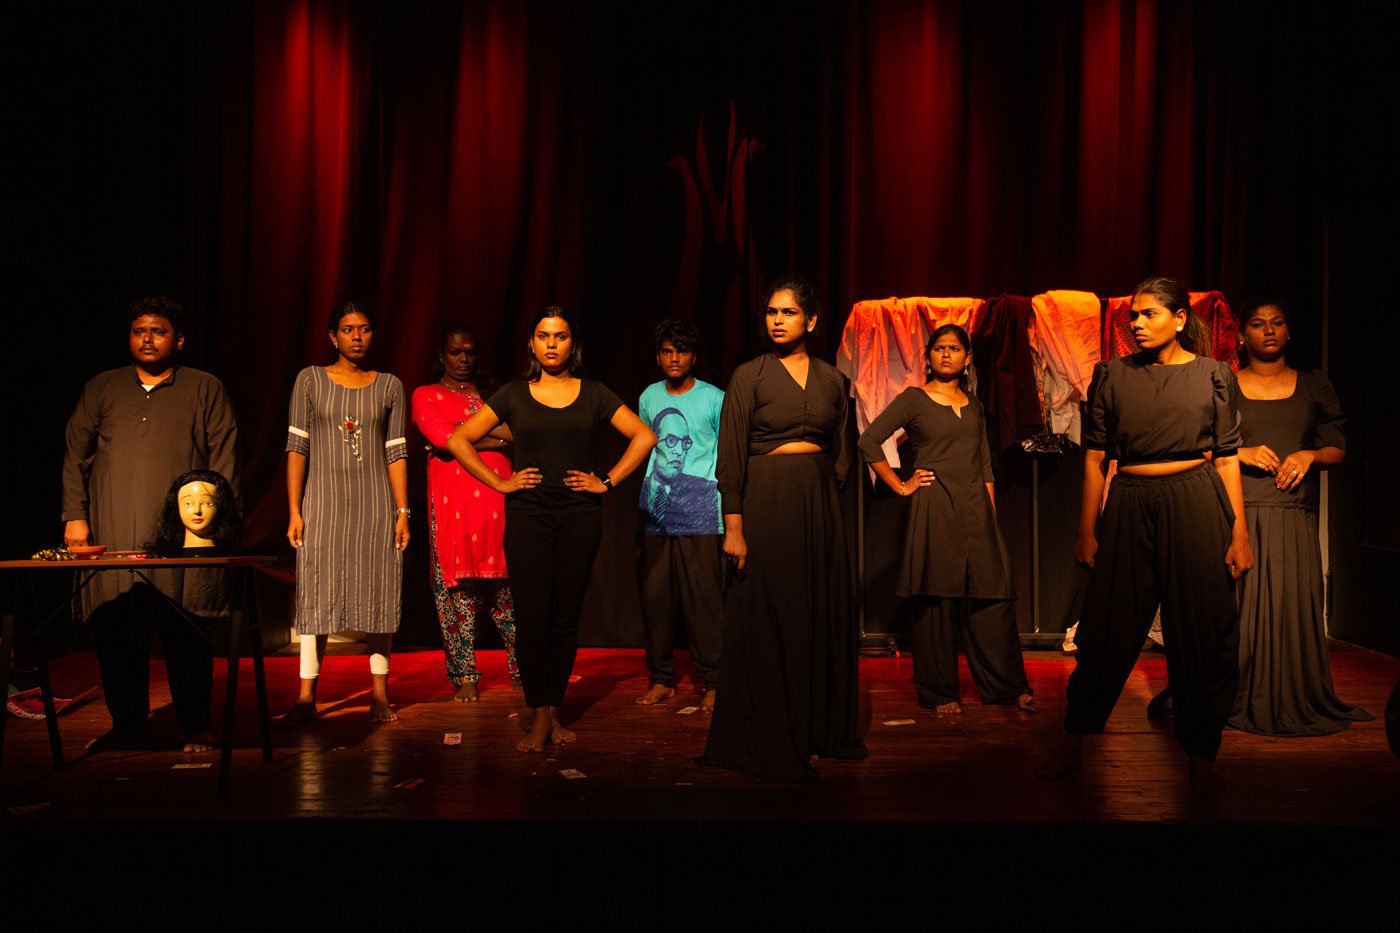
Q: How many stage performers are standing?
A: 9